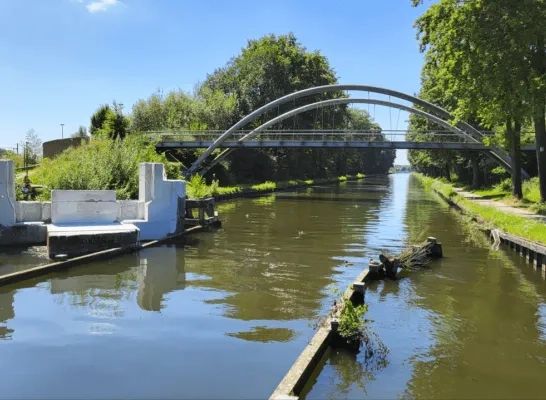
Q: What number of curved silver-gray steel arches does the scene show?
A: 2